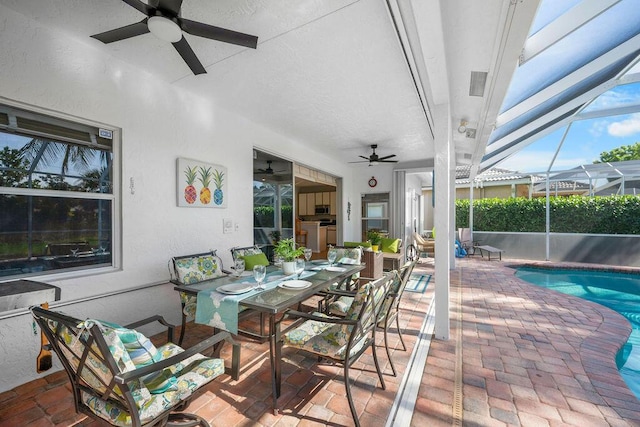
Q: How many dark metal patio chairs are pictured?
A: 6